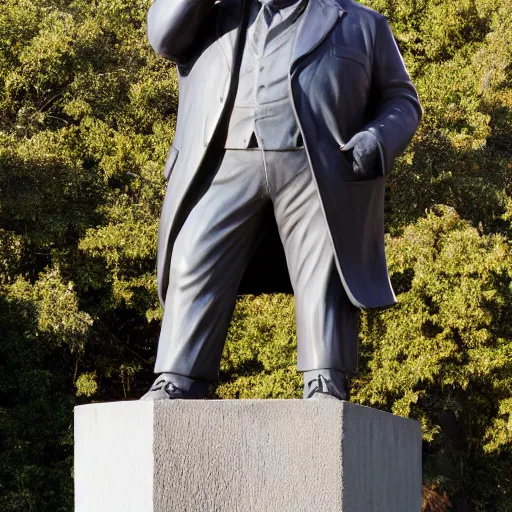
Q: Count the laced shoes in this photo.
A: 2